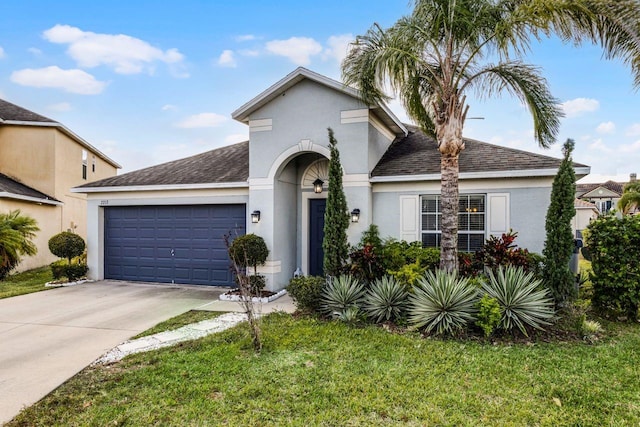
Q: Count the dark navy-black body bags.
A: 0